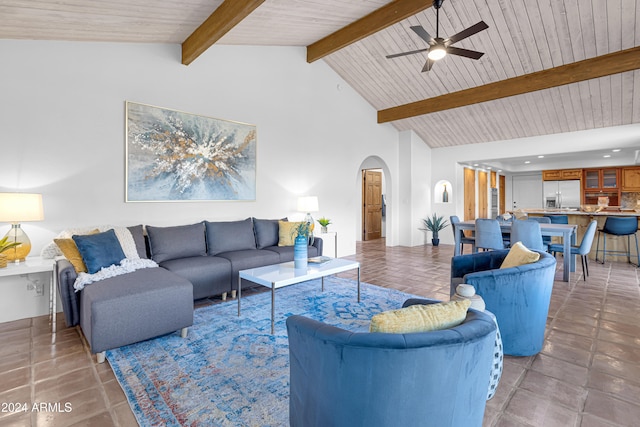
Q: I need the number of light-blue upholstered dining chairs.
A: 6